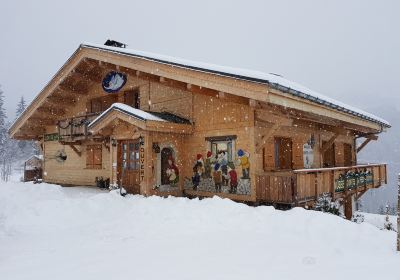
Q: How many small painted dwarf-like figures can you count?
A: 7